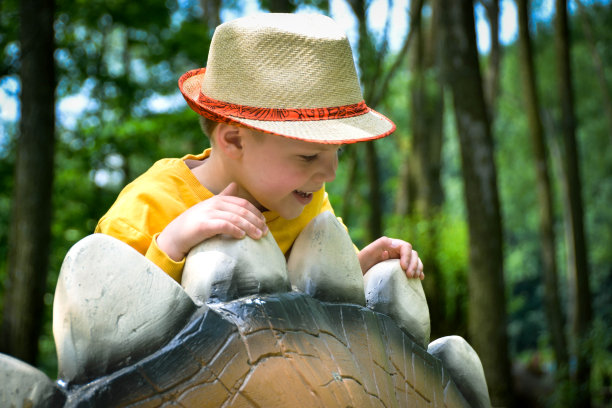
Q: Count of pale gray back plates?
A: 6